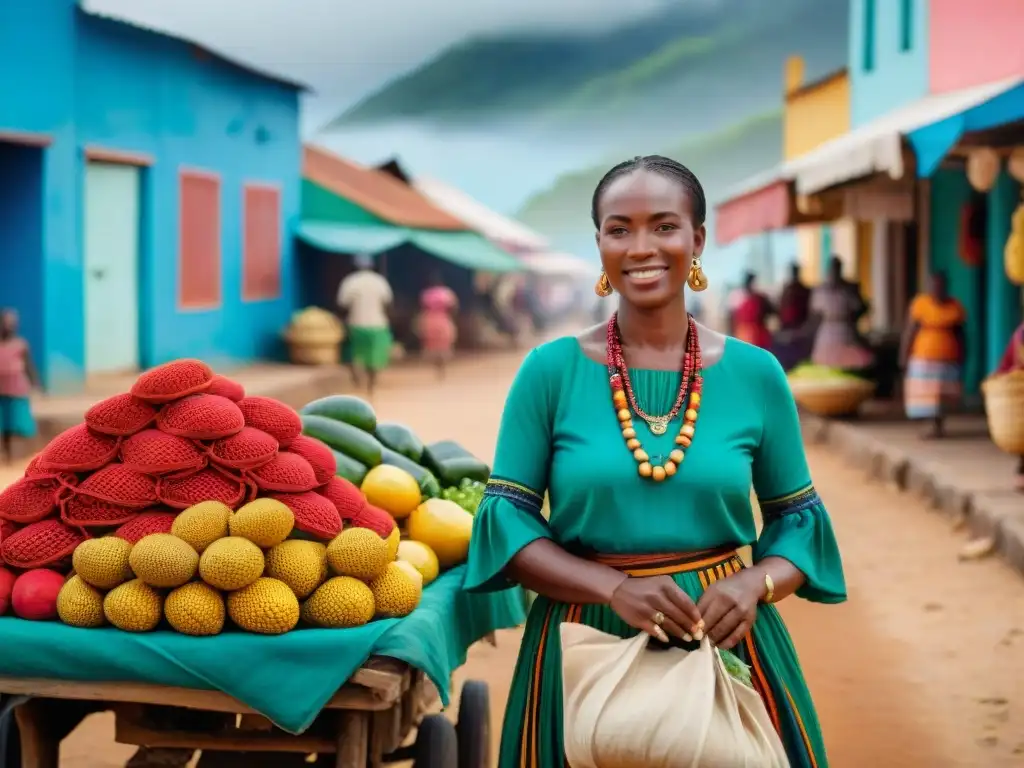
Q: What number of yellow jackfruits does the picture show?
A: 13